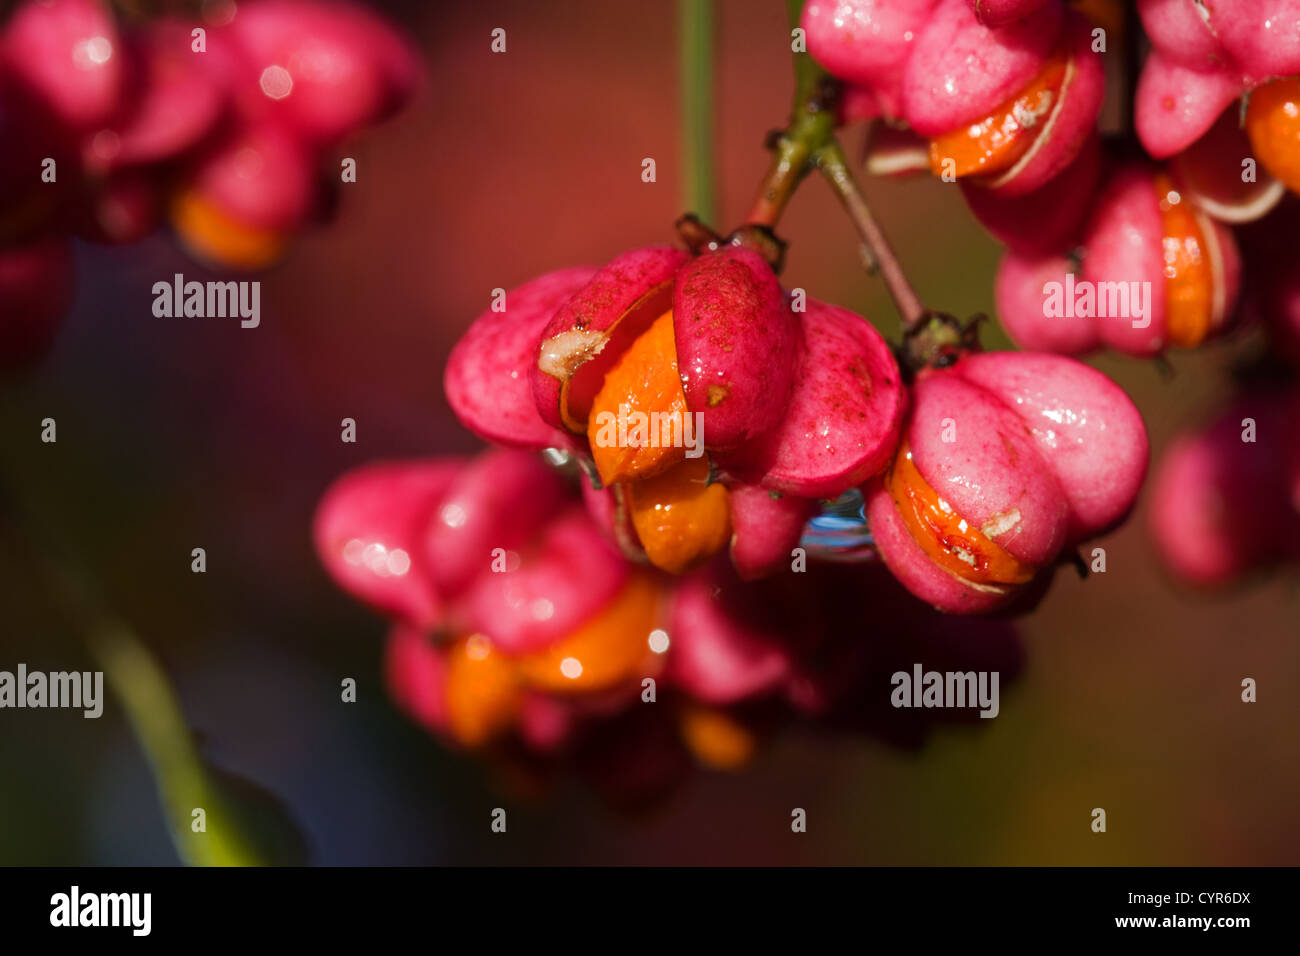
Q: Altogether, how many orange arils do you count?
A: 10